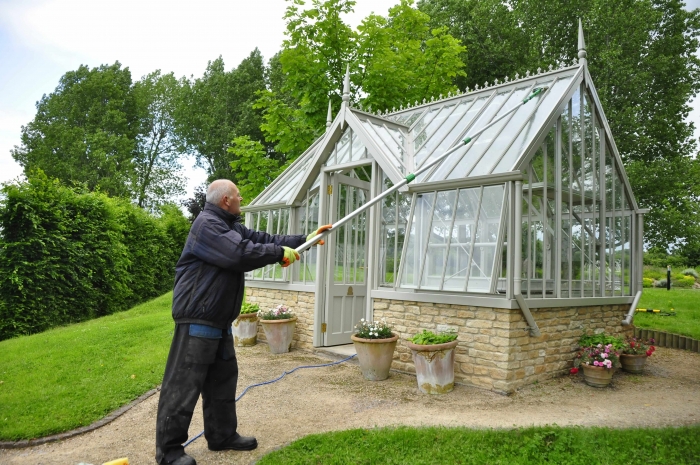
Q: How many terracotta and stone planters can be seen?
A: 6